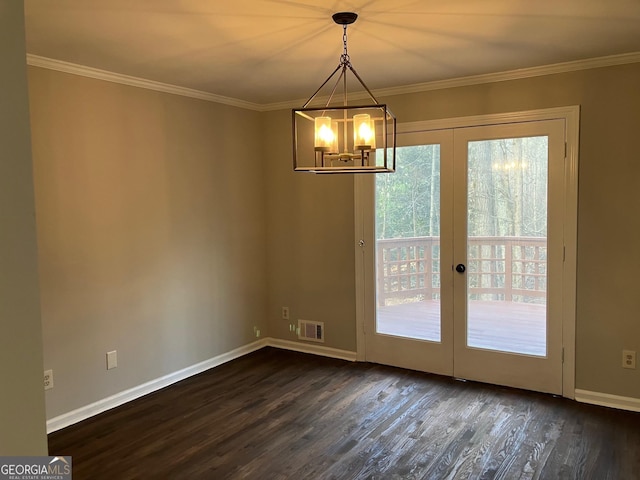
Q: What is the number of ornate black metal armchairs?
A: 0